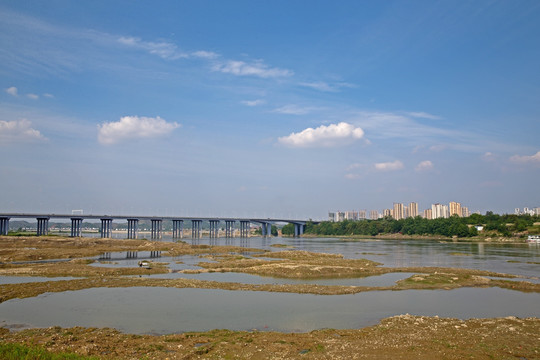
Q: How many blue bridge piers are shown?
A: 13